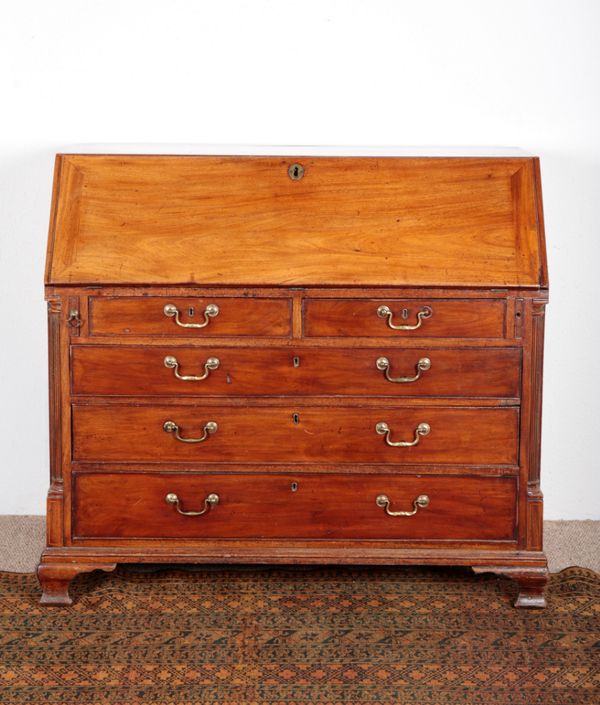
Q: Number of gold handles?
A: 8